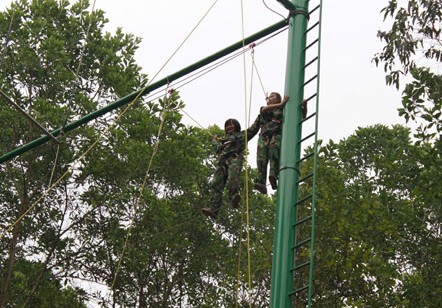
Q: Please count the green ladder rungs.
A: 15